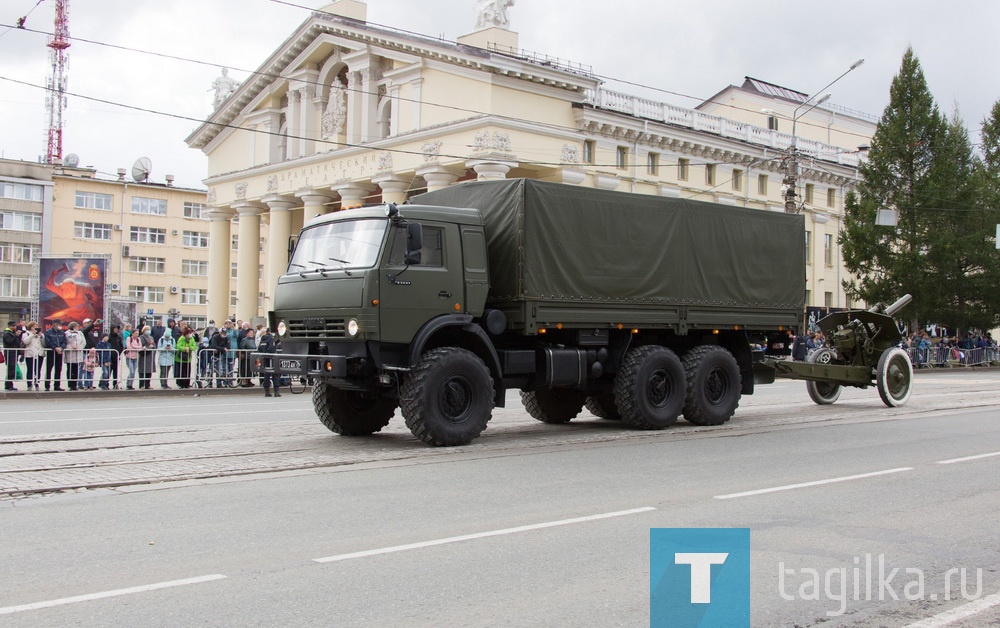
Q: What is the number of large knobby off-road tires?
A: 6